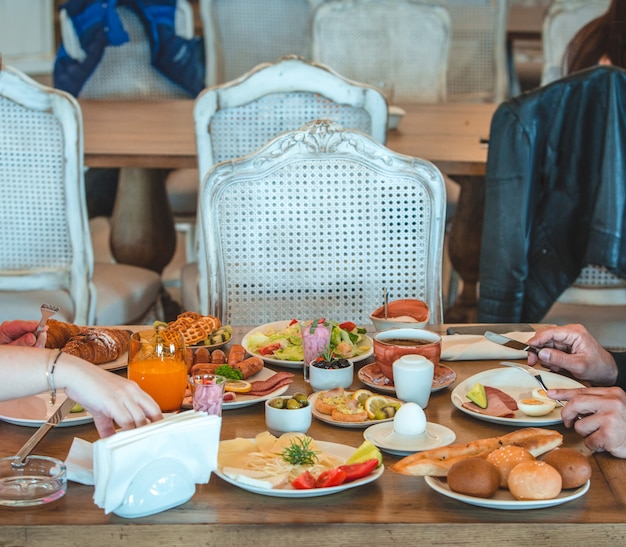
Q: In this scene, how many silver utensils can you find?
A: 5